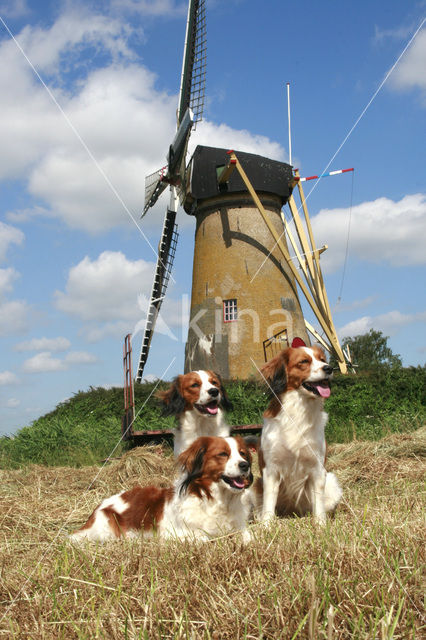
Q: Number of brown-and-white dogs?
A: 3